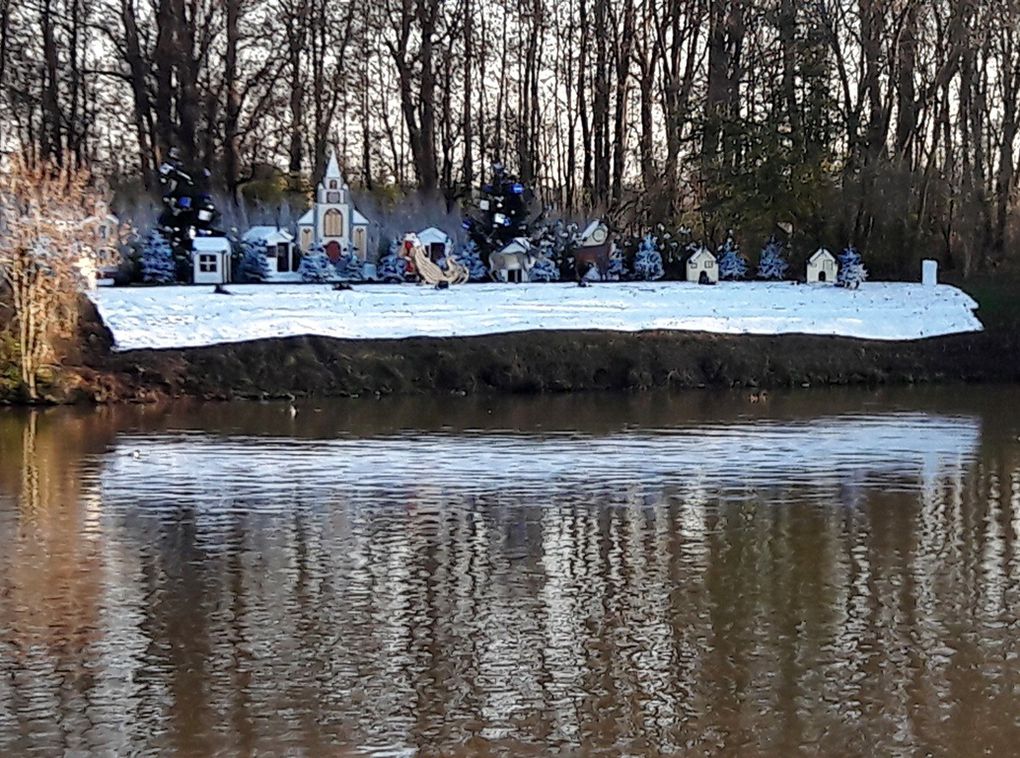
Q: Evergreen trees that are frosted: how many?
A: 12